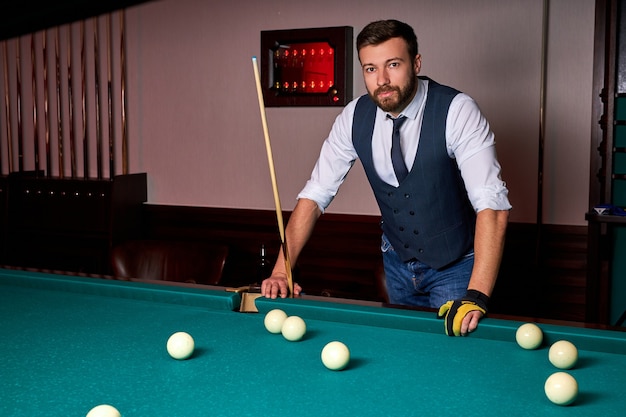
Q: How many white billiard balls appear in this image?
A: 8